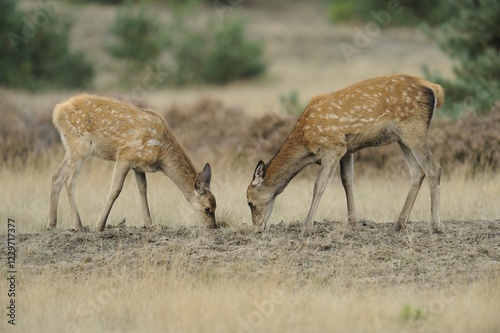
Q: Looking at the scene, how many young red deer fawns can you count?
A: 2